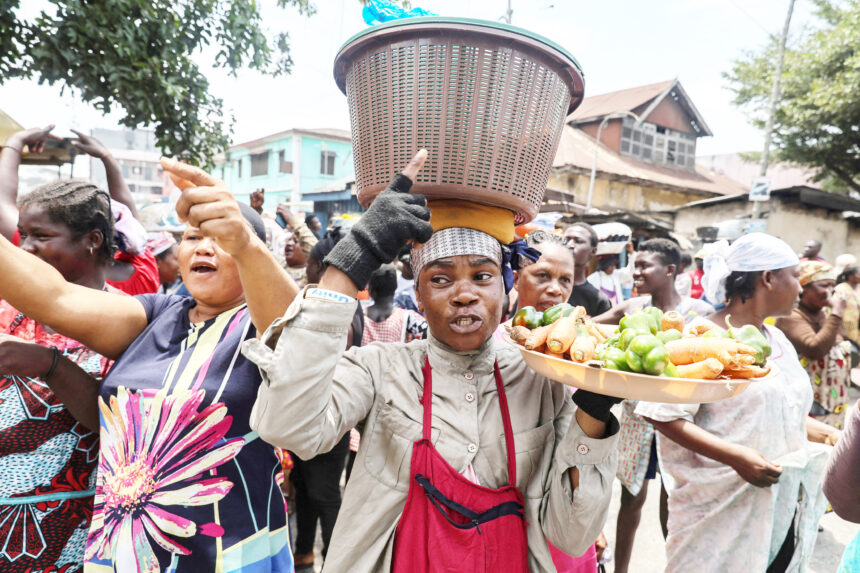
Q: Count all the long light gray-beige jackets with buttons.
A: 1